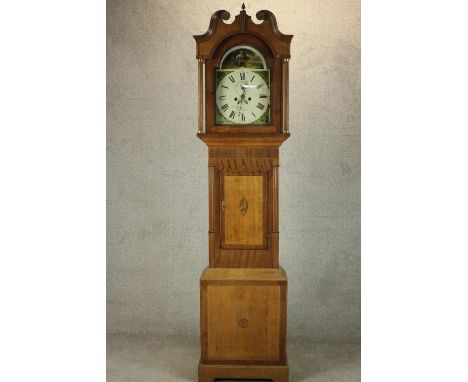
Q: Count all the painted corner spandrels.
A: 4